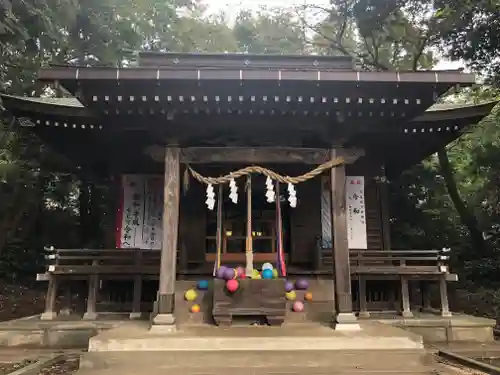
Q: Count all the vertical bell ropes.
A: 3